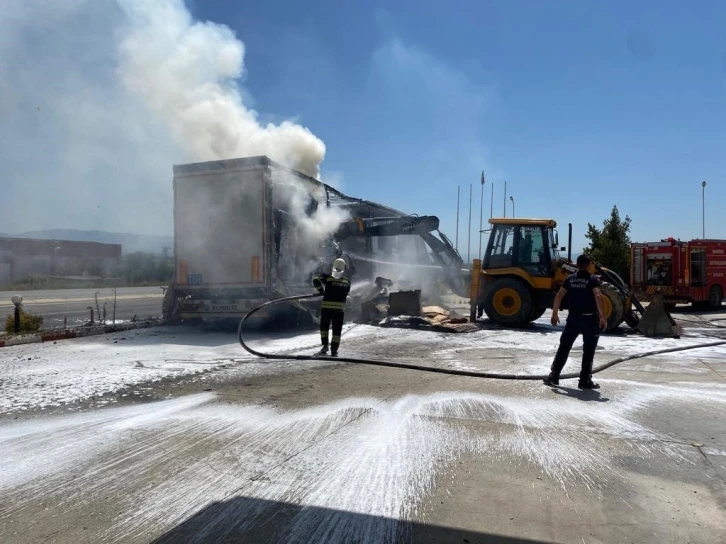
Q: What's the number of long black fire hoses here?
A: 1